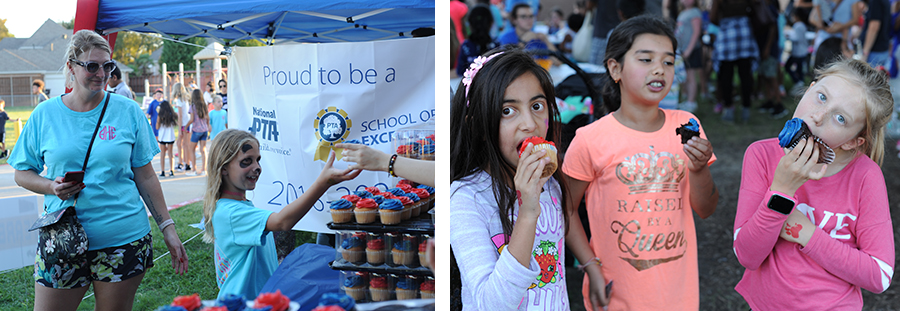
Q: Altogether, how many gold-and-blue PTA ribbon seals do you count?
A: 1